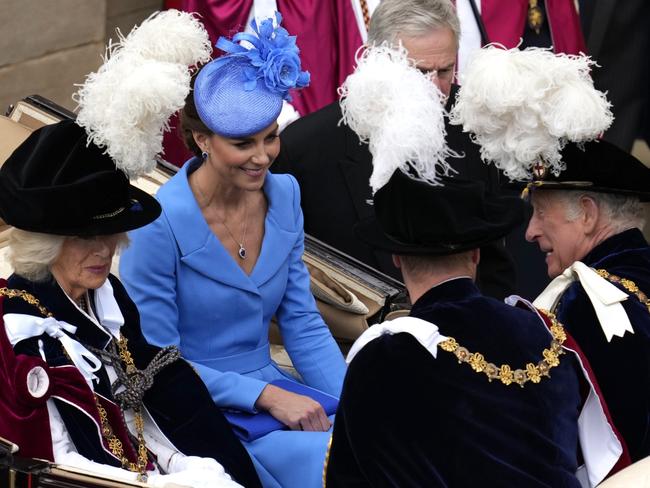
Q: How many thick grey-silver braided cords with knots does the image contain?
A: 1